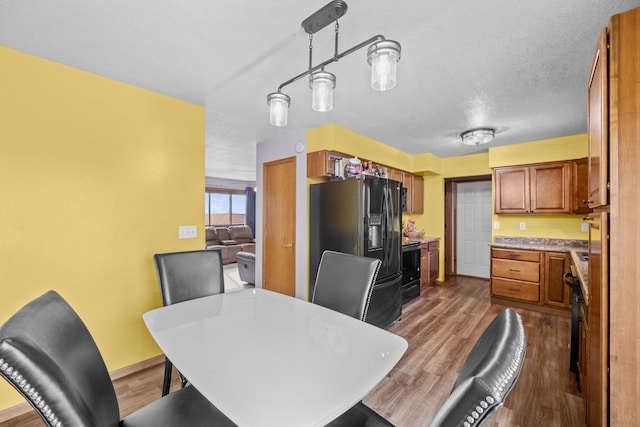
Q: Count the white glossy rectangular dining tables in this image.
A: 1